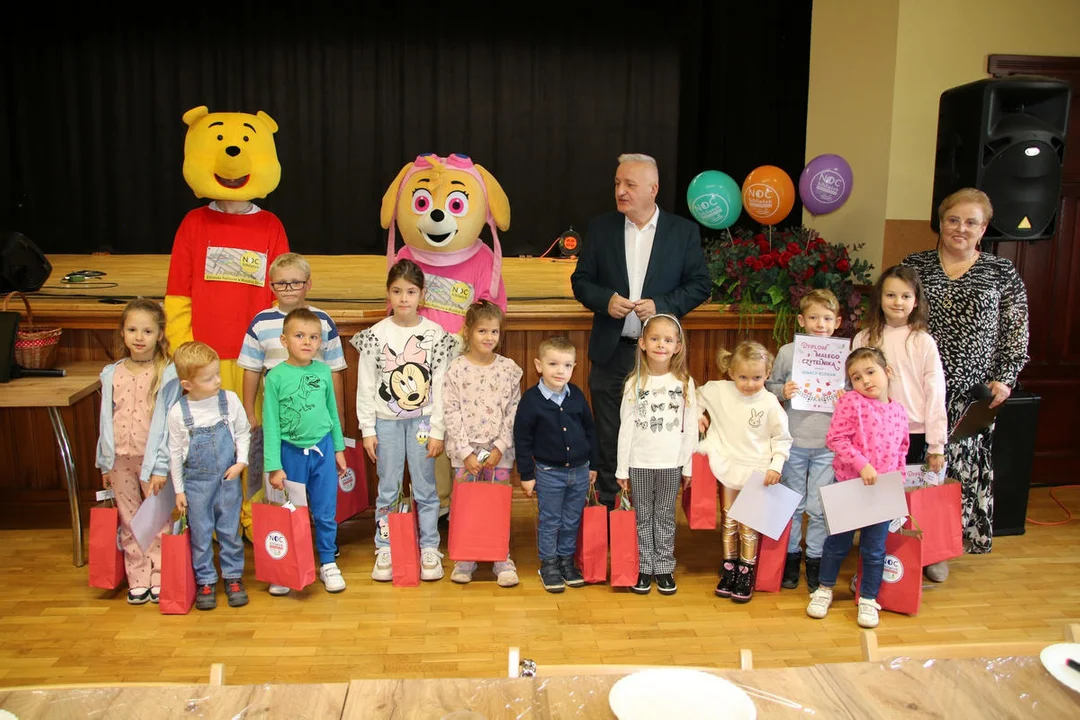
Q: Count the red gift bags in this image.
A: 12